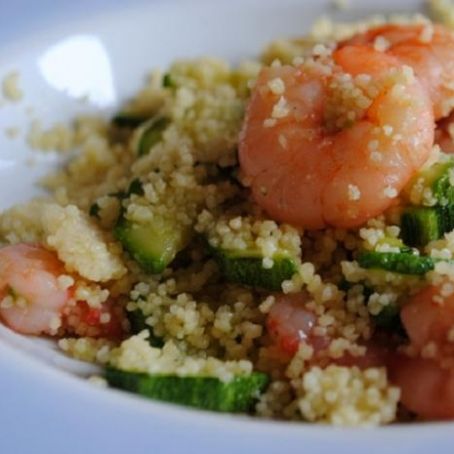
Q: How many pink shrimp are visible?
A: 5